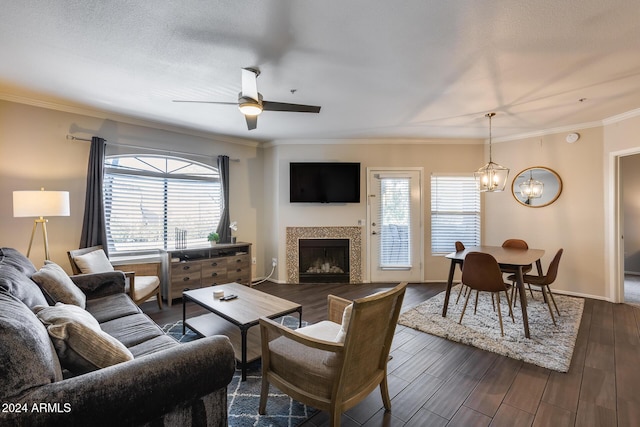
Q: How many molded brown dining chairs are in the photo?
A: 4